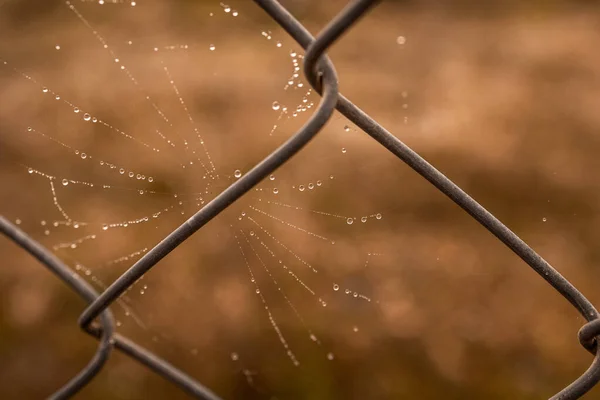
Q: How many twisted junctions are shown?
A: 3